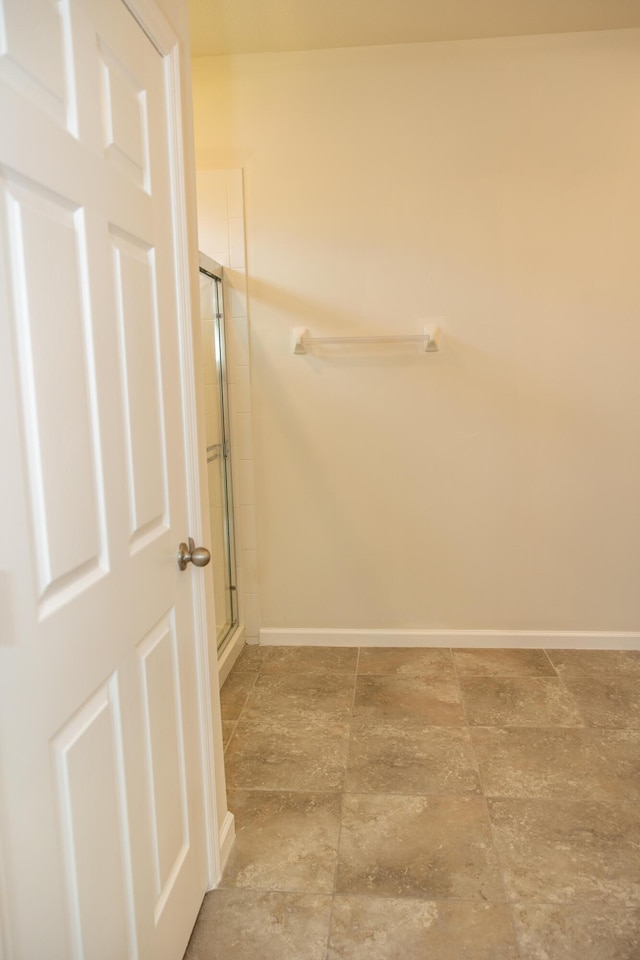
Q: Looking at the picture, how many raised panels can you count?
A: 6